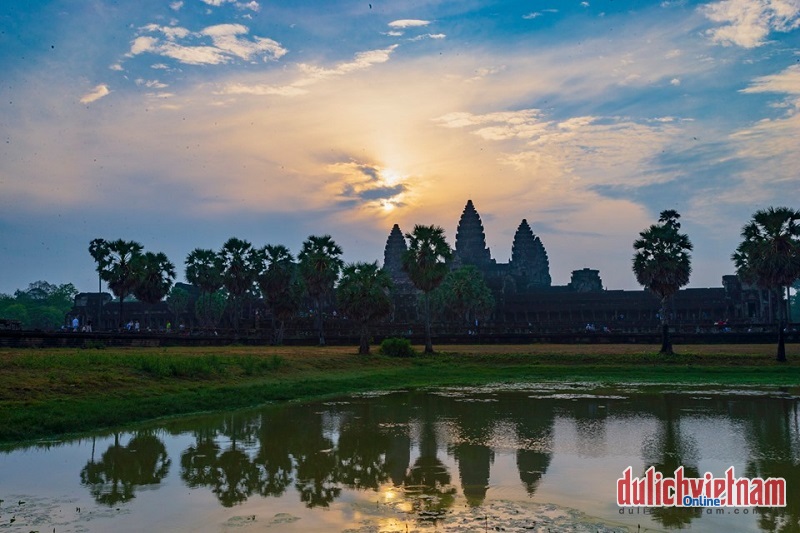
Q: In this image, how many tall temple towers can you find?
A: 3